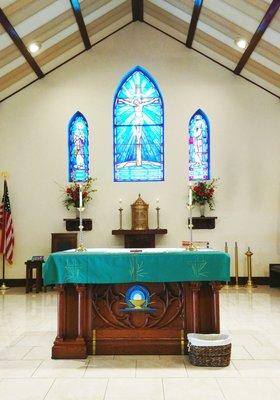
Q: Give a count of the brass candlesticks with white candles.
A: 4